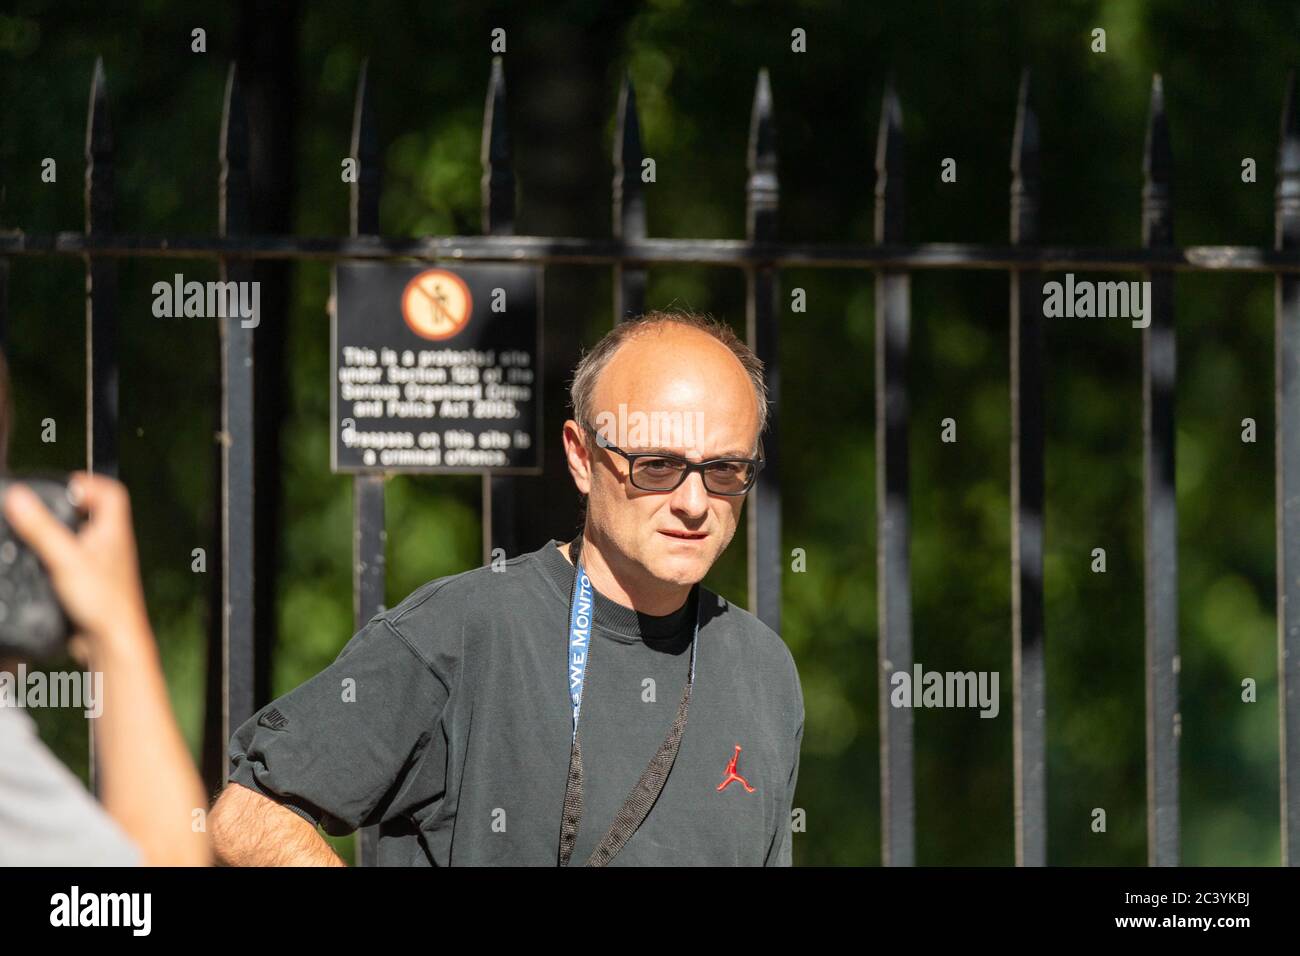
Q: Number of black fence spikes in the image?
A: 10